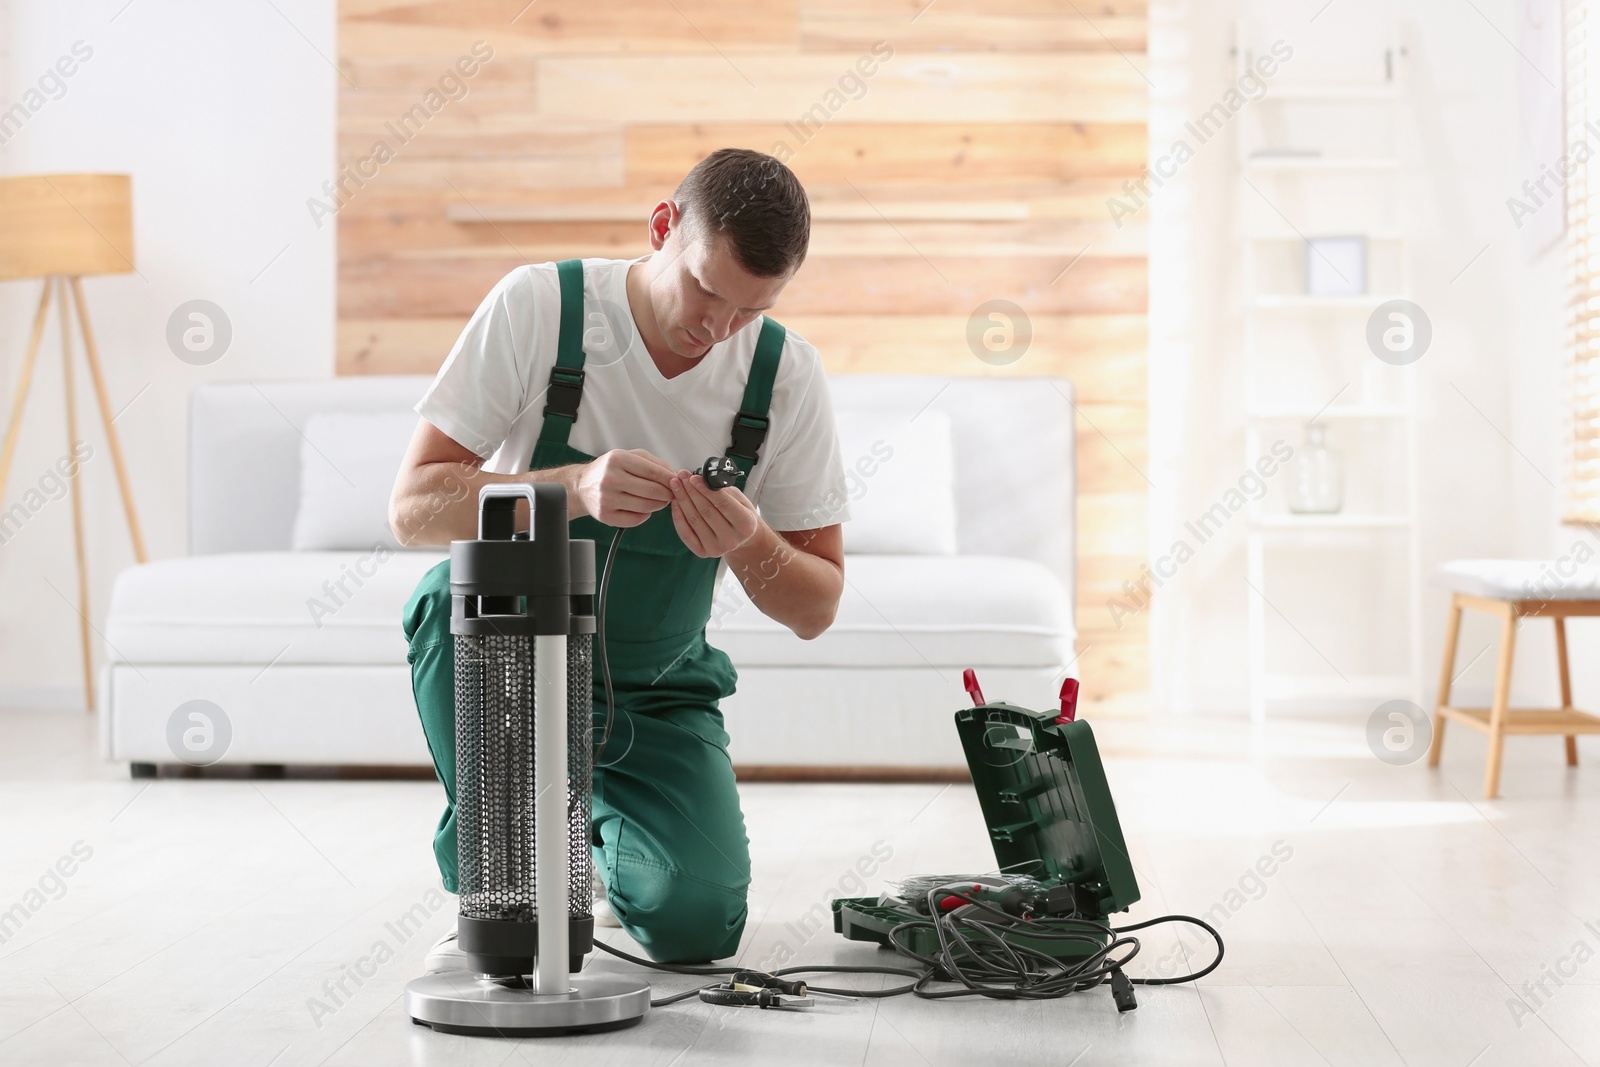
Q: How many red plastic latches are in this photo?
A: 2